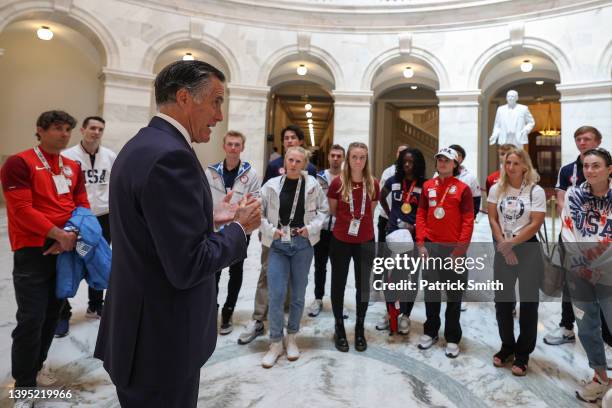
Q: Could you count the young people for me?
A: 15